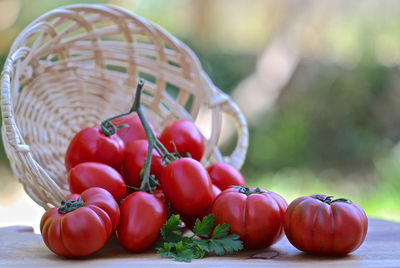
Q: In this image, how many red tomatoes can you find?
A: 12